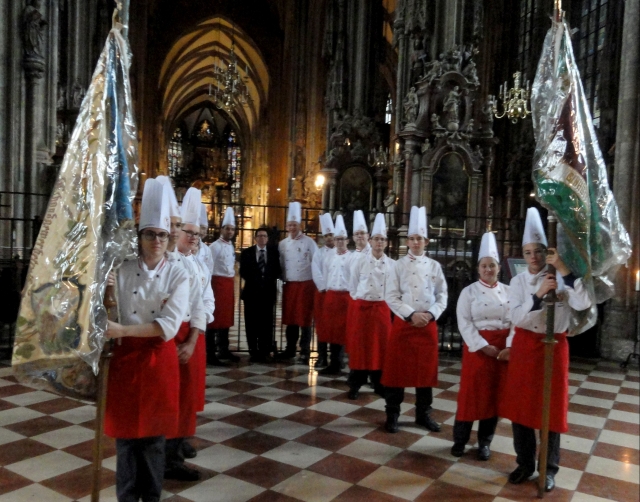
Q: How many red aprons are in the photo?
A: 12